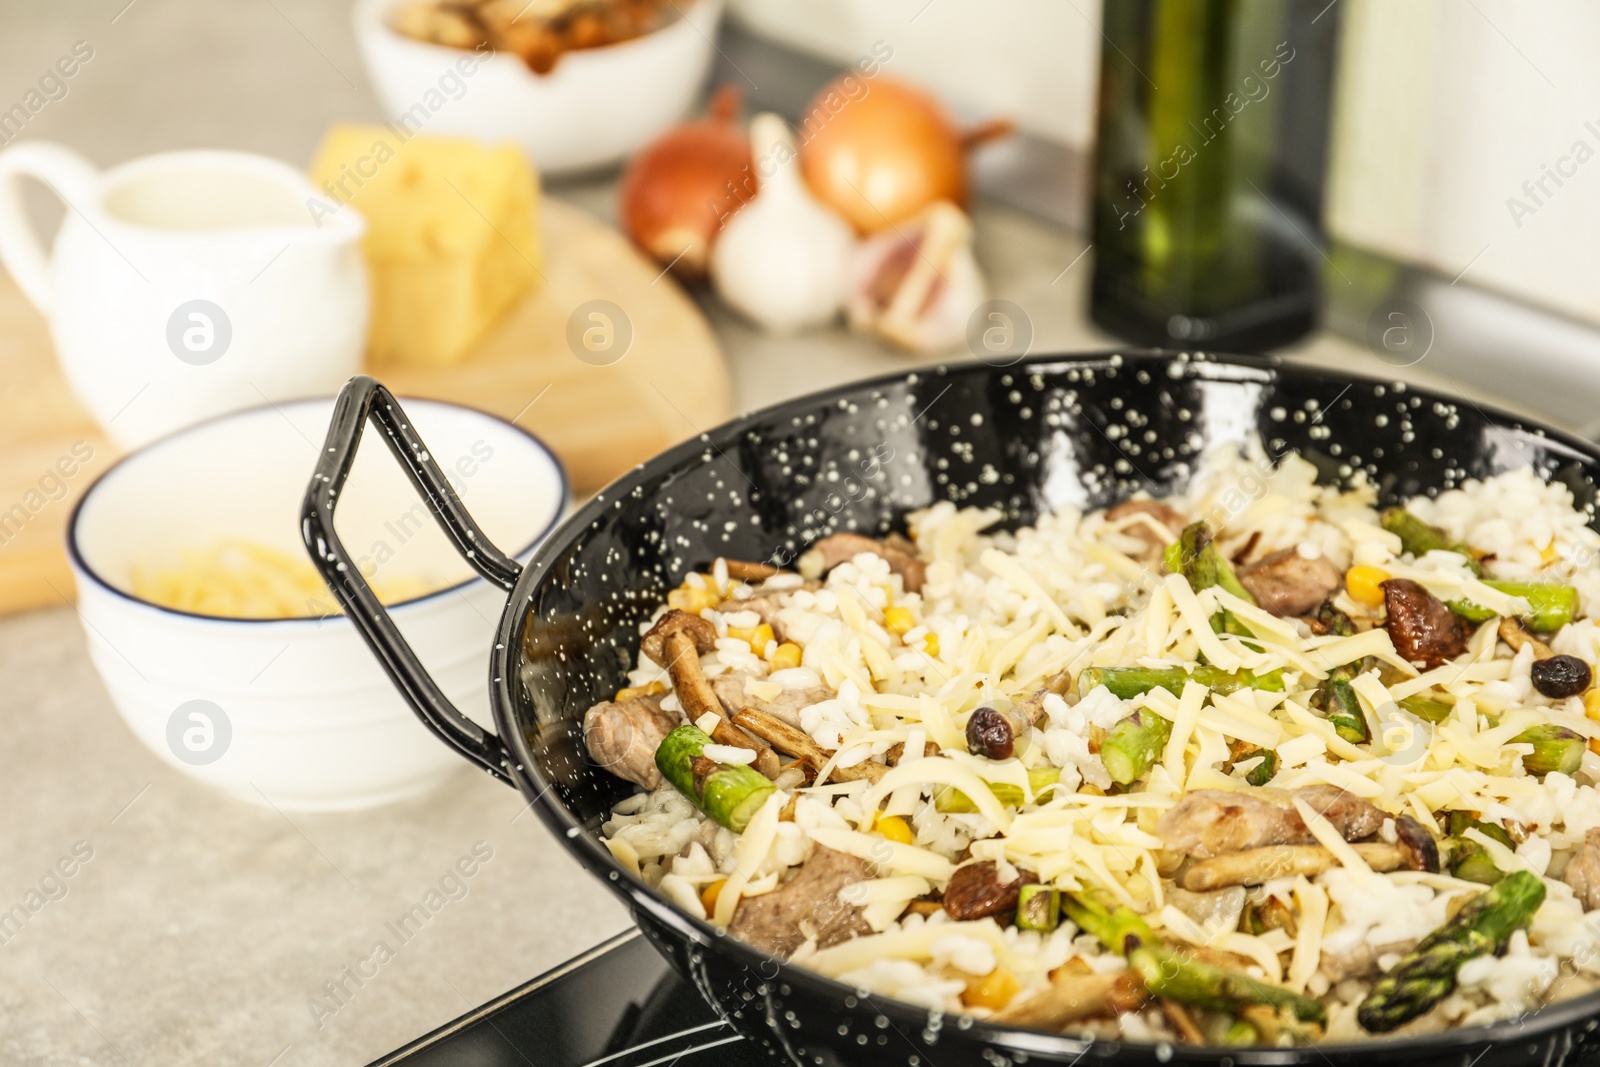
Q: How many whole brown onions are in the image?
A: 2